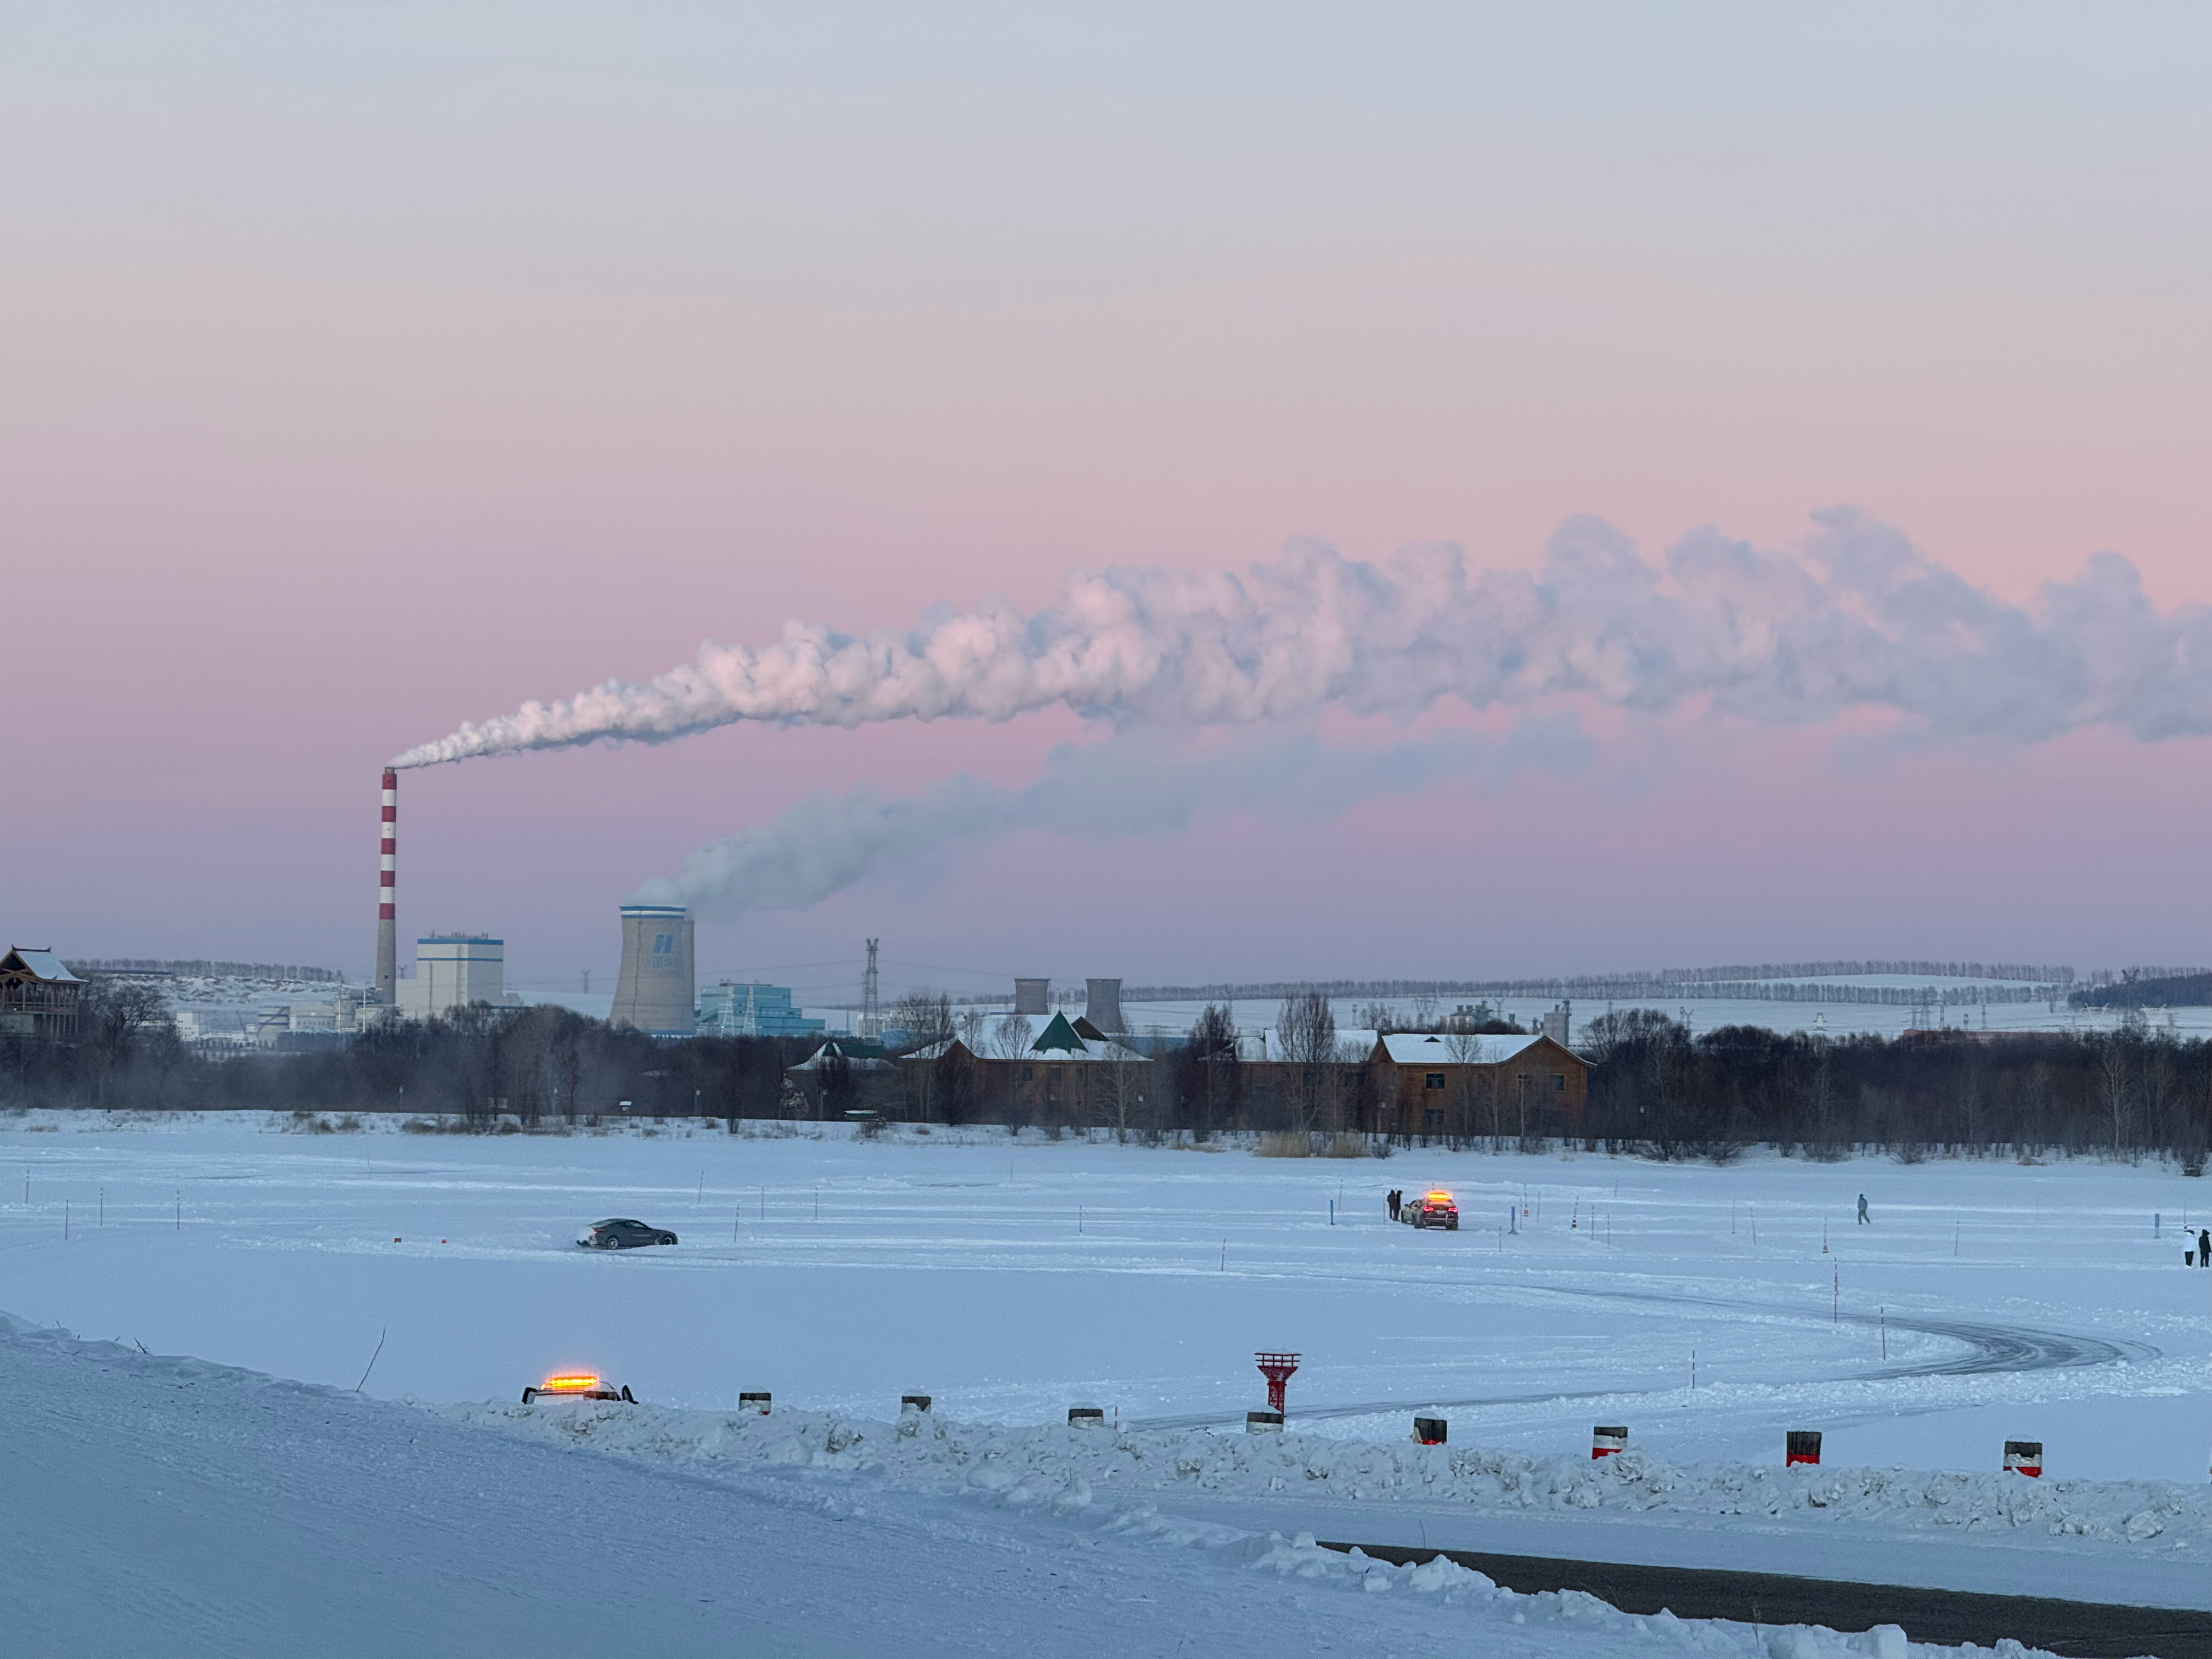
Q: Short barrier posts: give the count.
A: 8